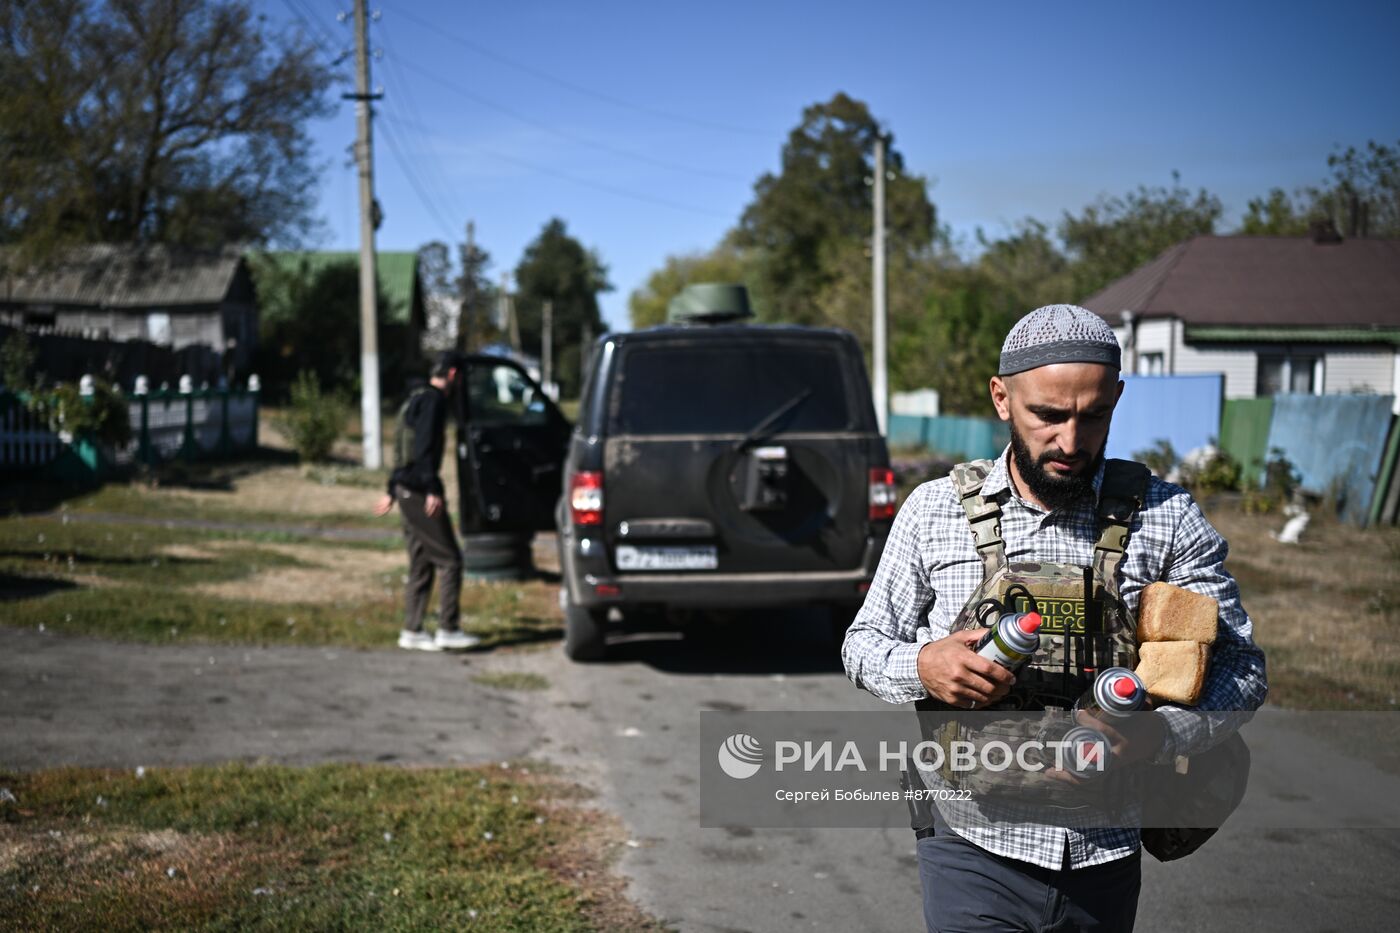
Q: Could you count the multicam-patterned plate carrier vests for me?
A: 1